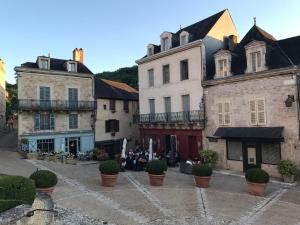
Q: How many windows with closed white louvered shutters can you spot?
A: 2